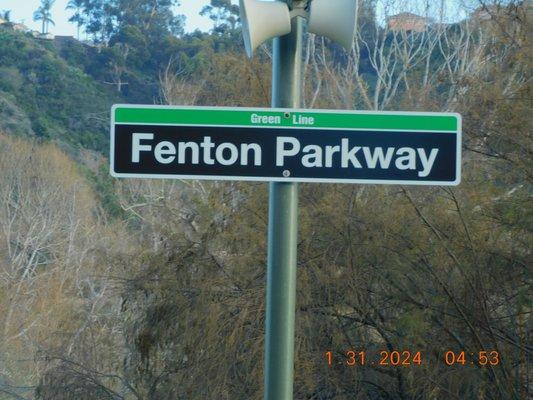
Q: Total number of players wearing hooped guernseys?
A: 0